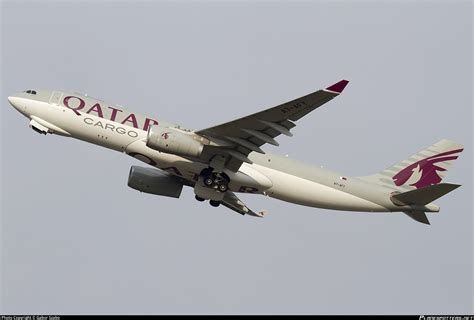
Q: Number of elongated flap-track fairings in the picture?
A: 4